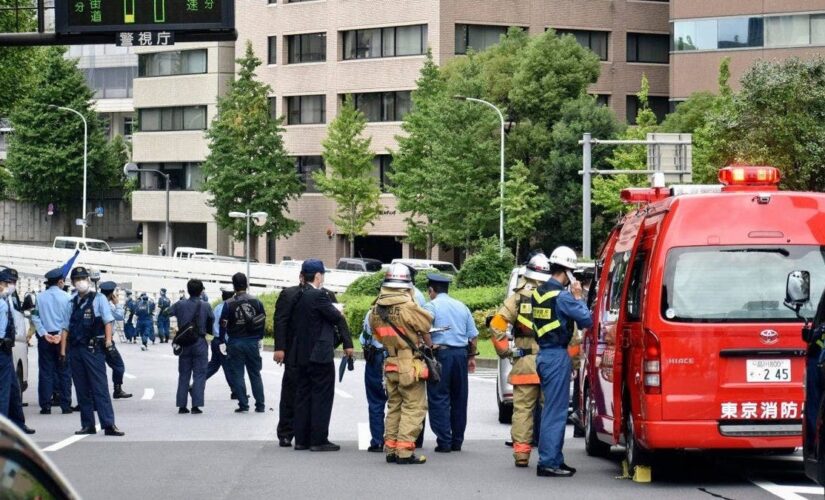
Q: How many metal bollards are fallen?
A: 0